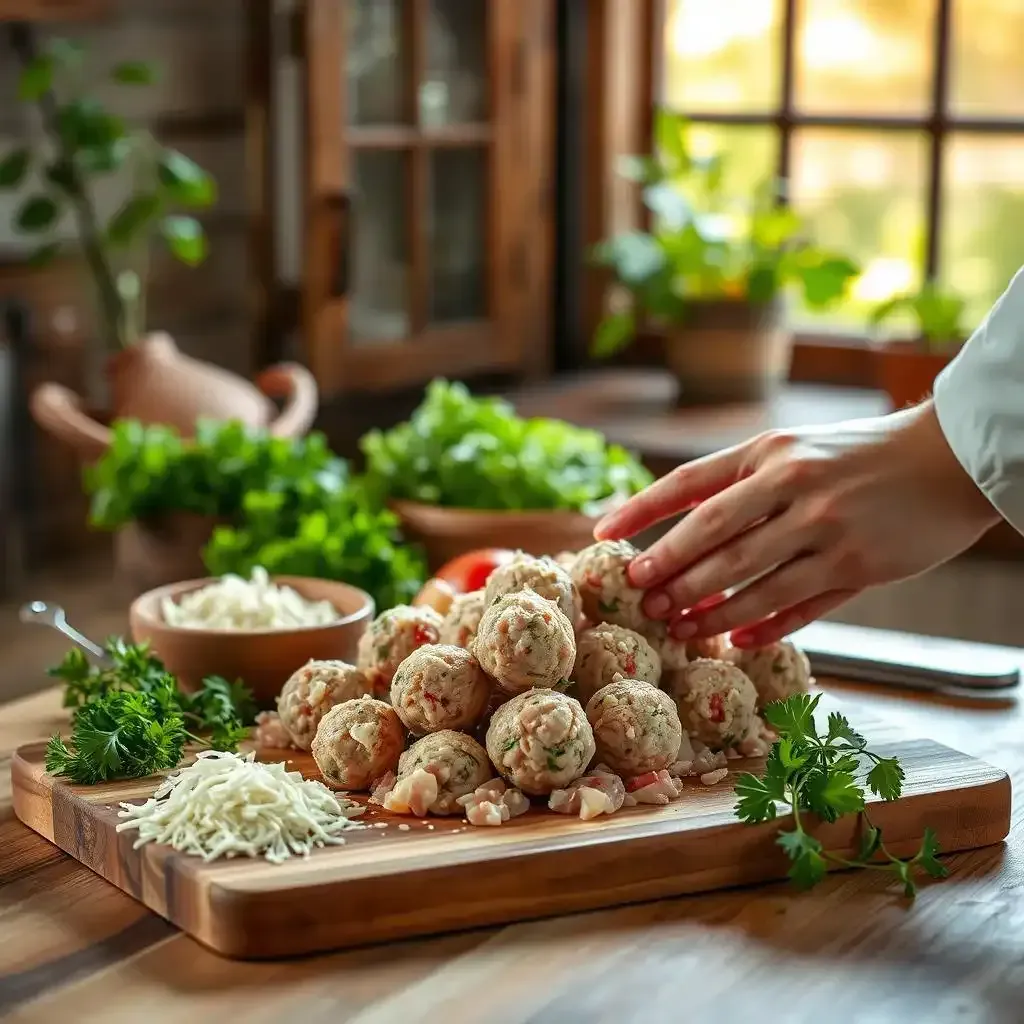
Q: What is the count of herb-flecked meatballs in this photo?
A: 14